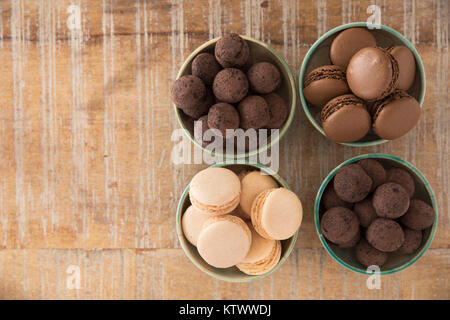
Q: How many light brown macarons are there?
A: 6